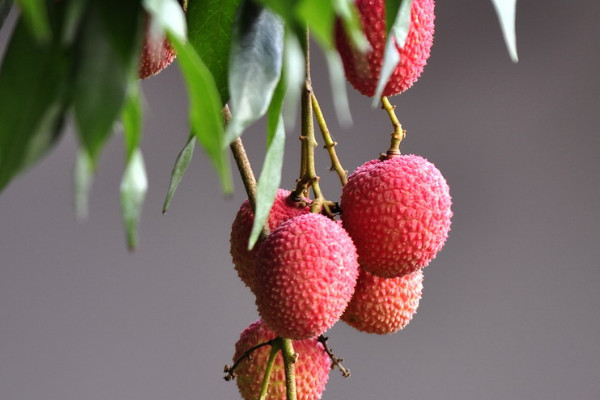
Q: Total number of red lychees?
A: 7